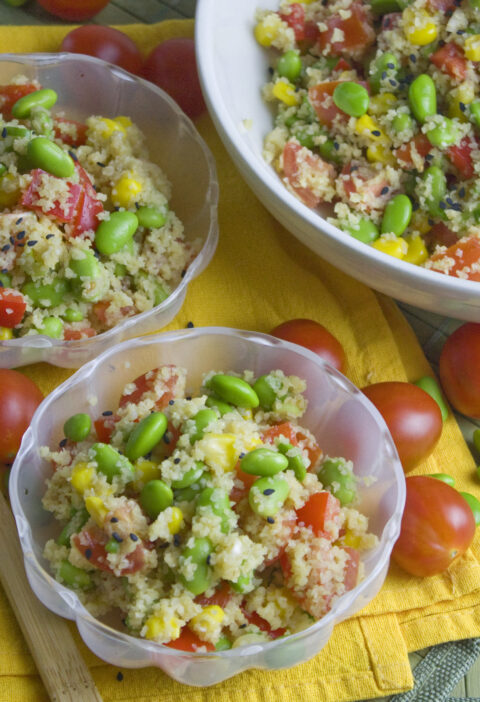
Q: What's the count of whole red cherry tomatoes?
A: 8